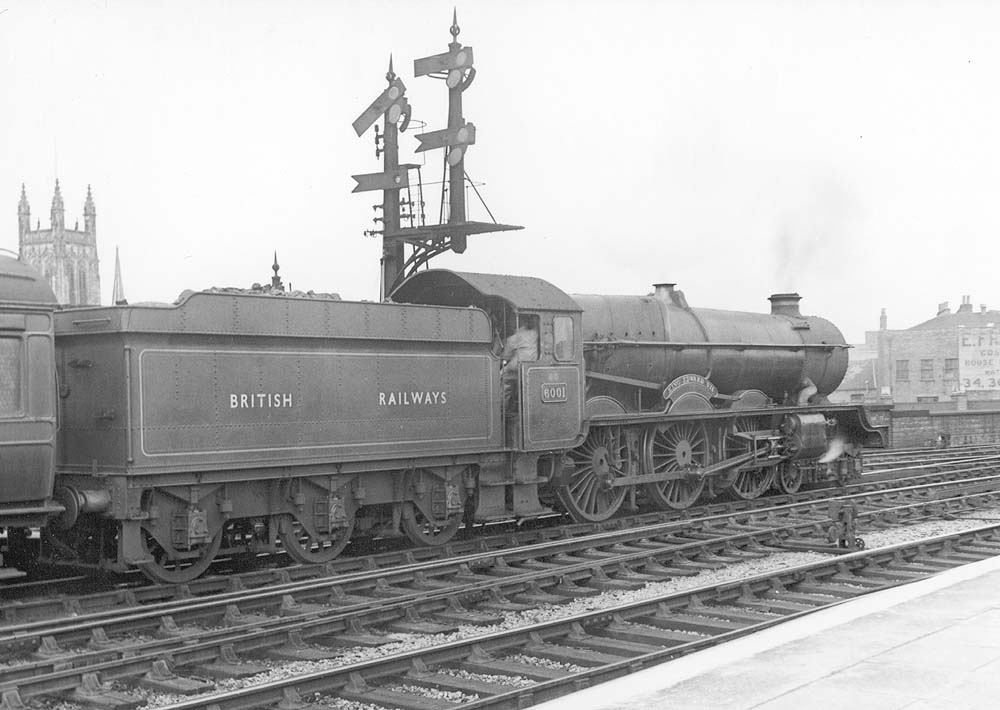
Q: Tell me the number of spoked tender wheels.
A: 3